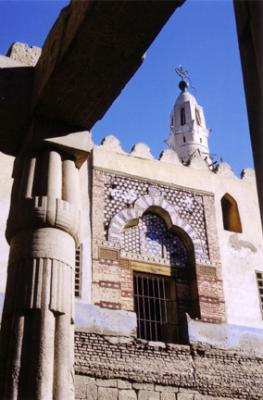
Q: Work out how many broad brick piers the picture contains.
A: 2